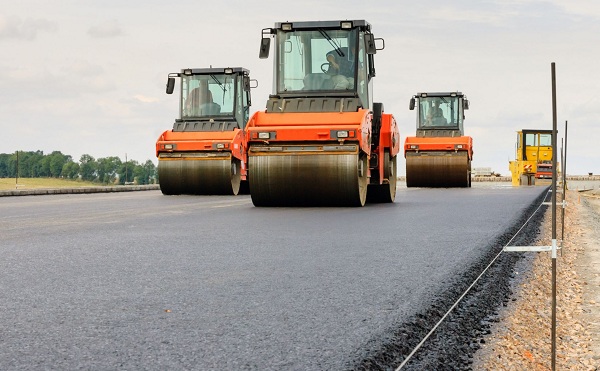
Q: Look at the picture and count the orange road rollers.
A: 3